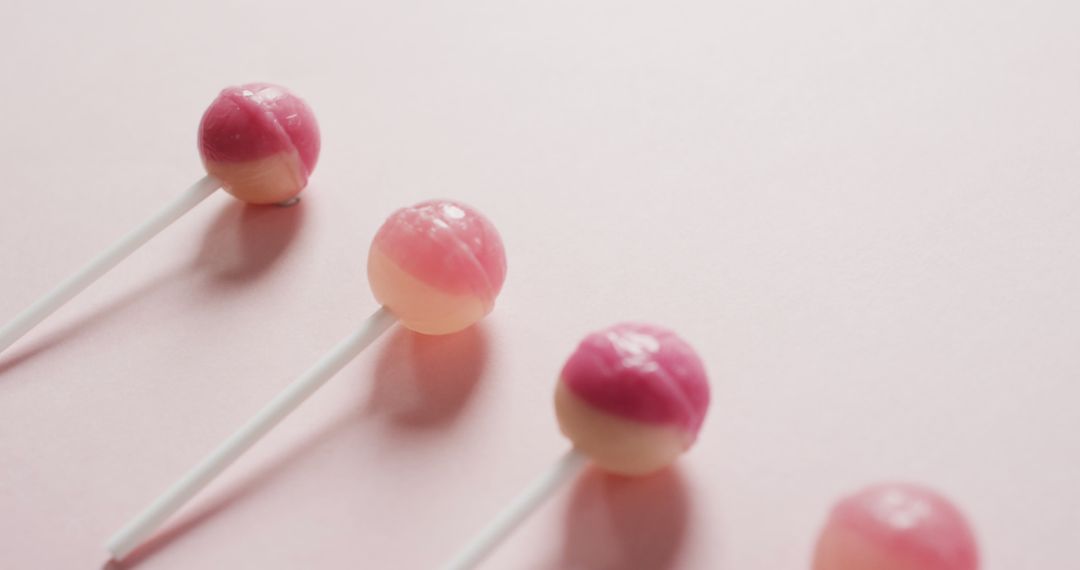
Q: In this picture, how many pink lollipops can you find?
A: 4